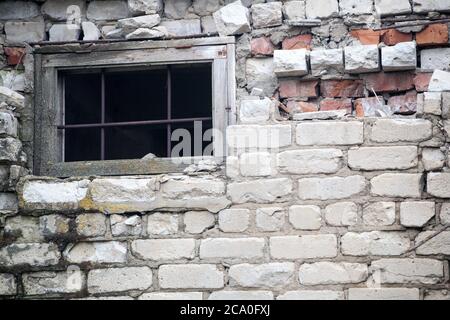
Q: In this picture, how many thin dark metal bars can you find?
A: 3